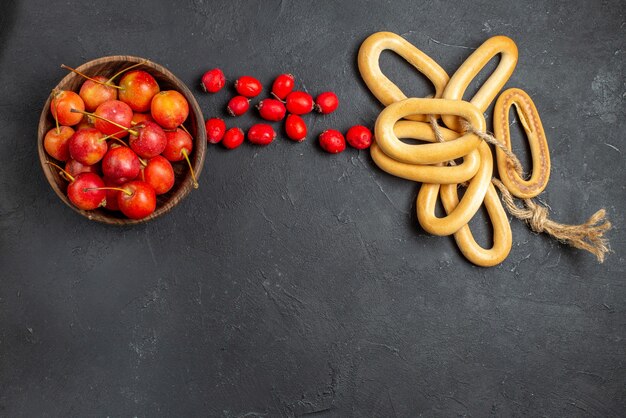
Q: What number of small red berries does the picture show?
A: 13